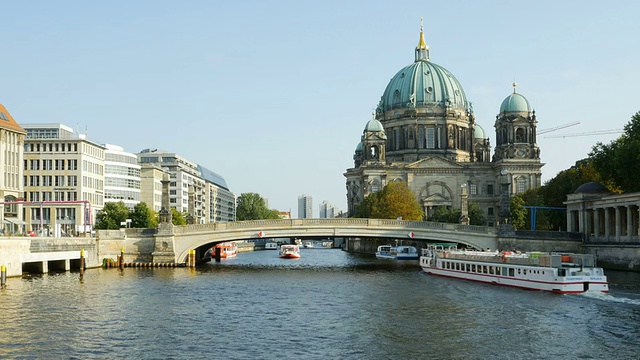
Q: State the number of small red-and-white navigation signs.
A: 2